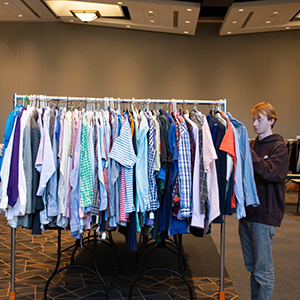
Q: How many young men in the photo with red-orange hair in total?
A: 1